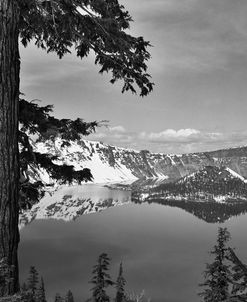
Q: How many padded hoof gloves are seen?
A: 0